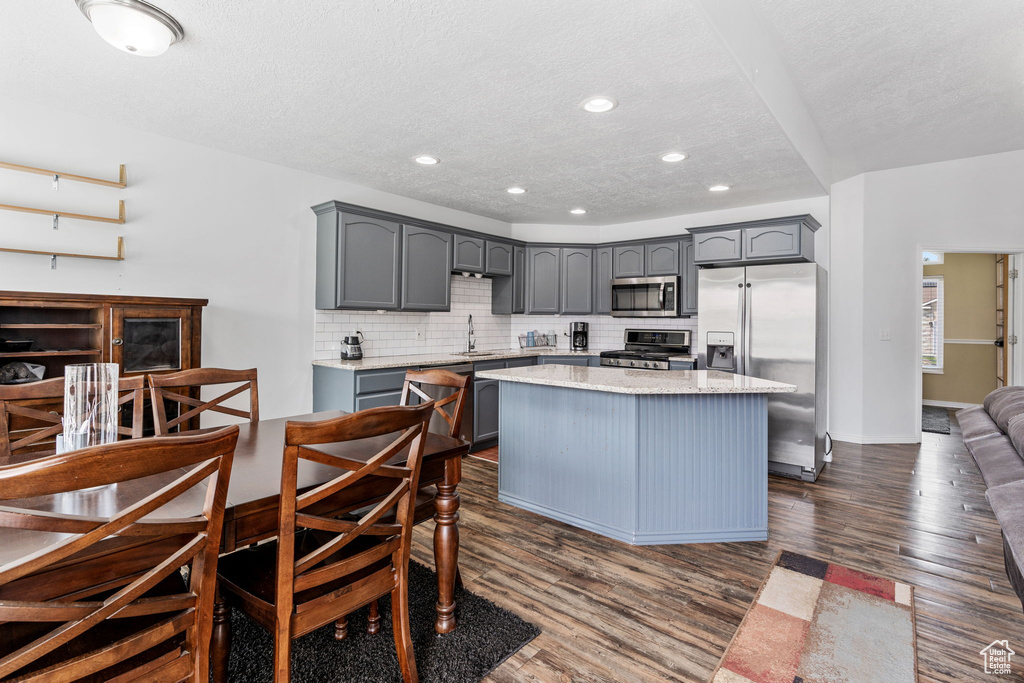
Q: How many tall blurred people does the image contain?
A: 0